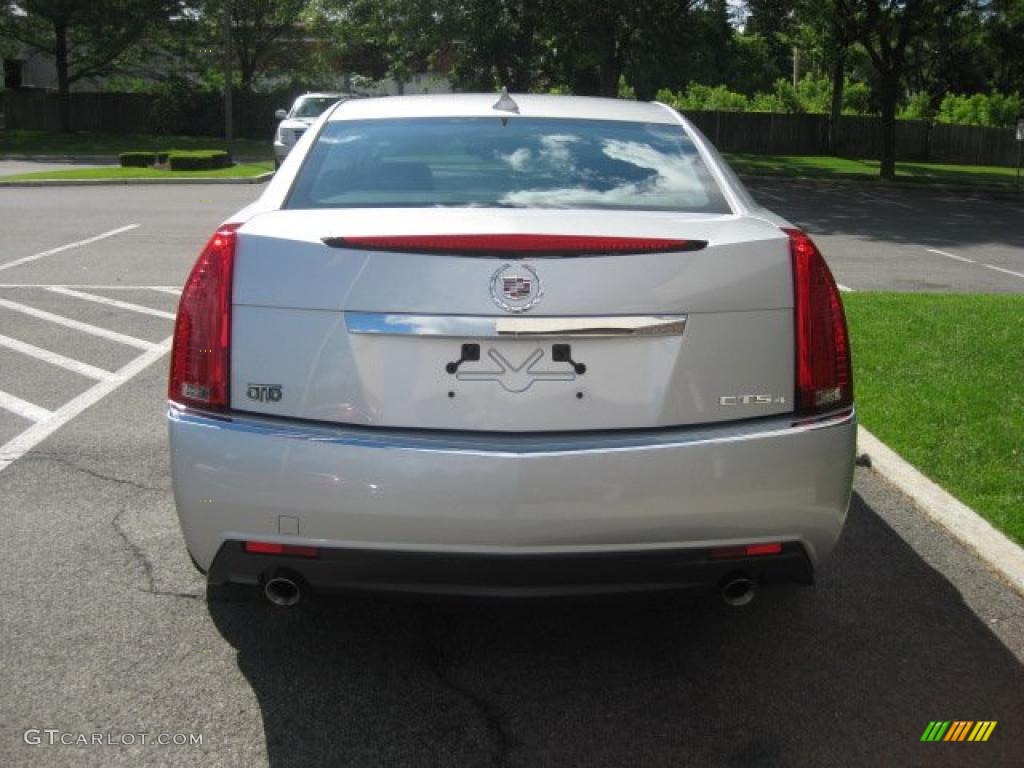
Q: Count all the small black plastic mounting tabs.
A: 2